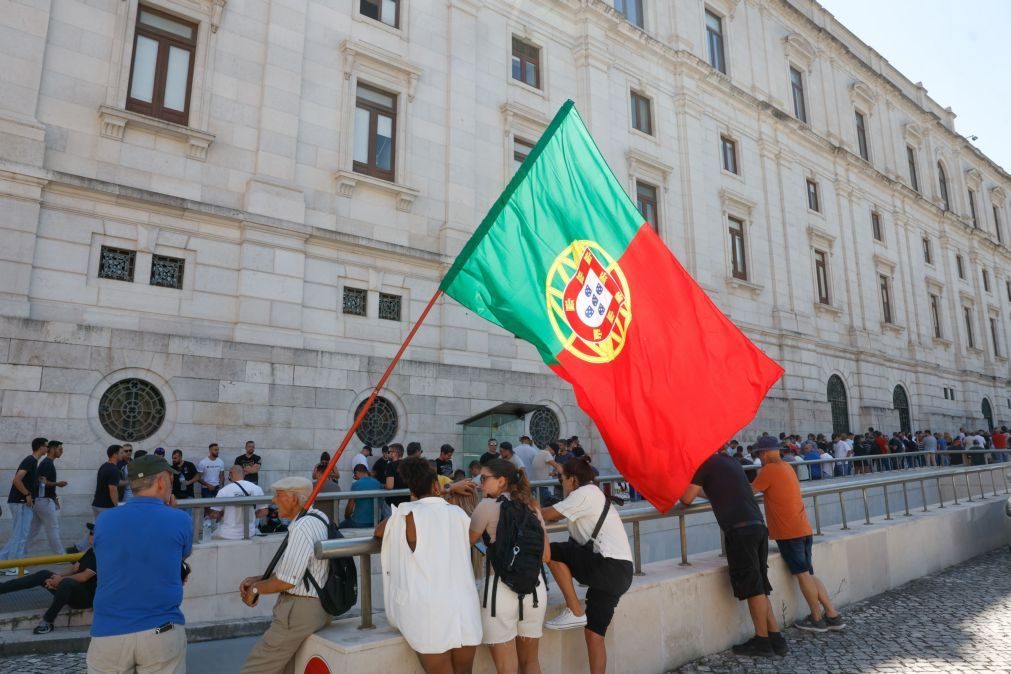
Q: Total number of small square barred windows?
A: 4